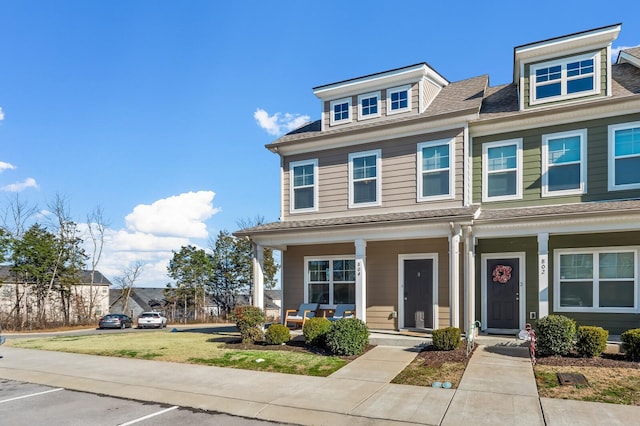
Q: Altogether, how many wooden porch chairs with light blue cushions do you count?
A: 2